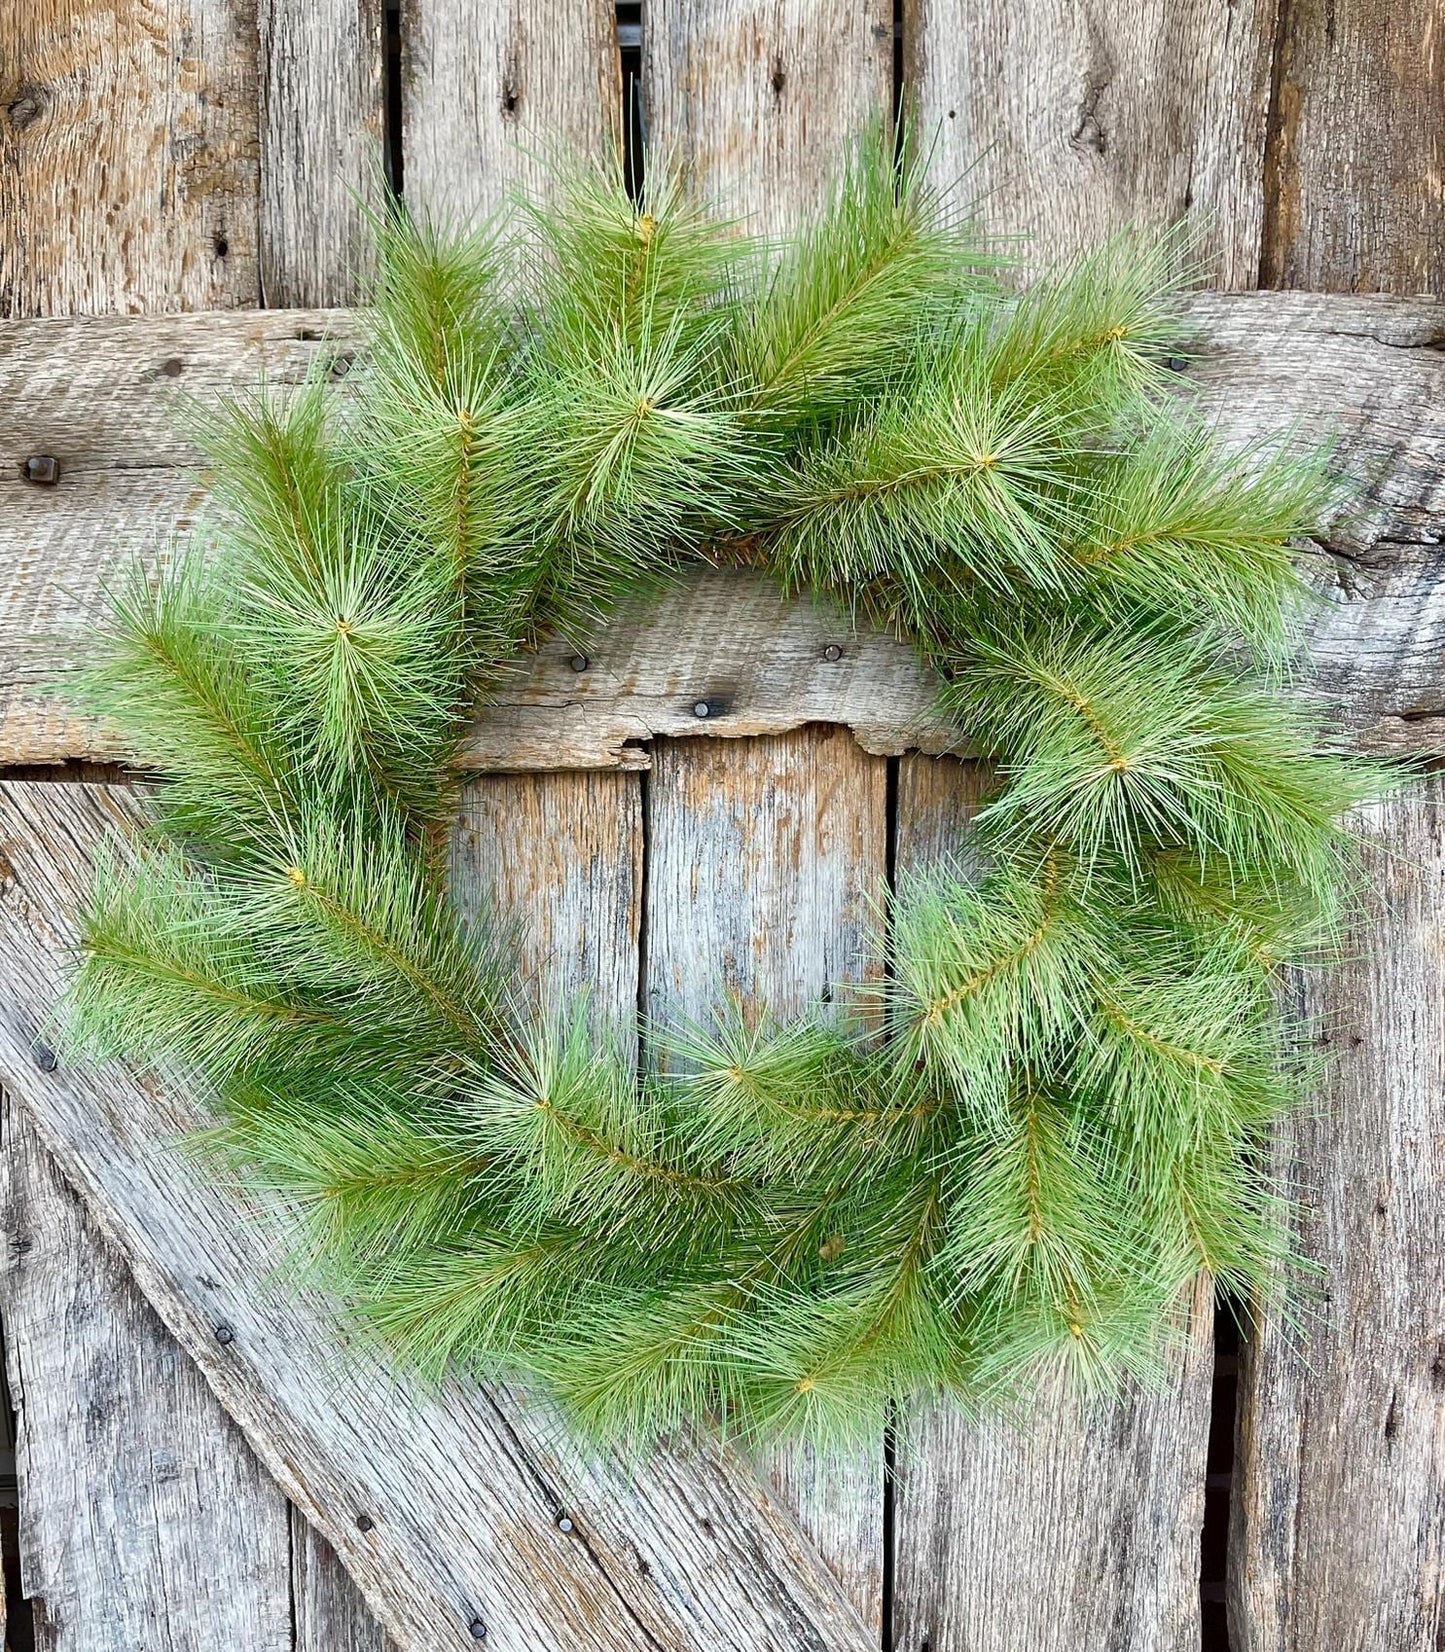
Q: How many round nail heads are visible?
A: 11